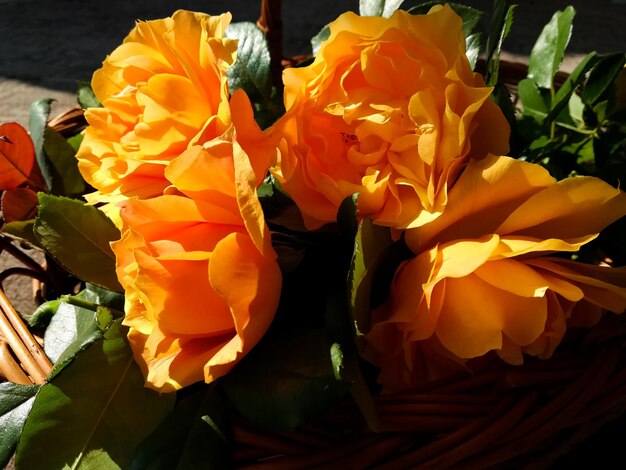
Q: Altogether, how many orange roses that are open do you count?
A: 4